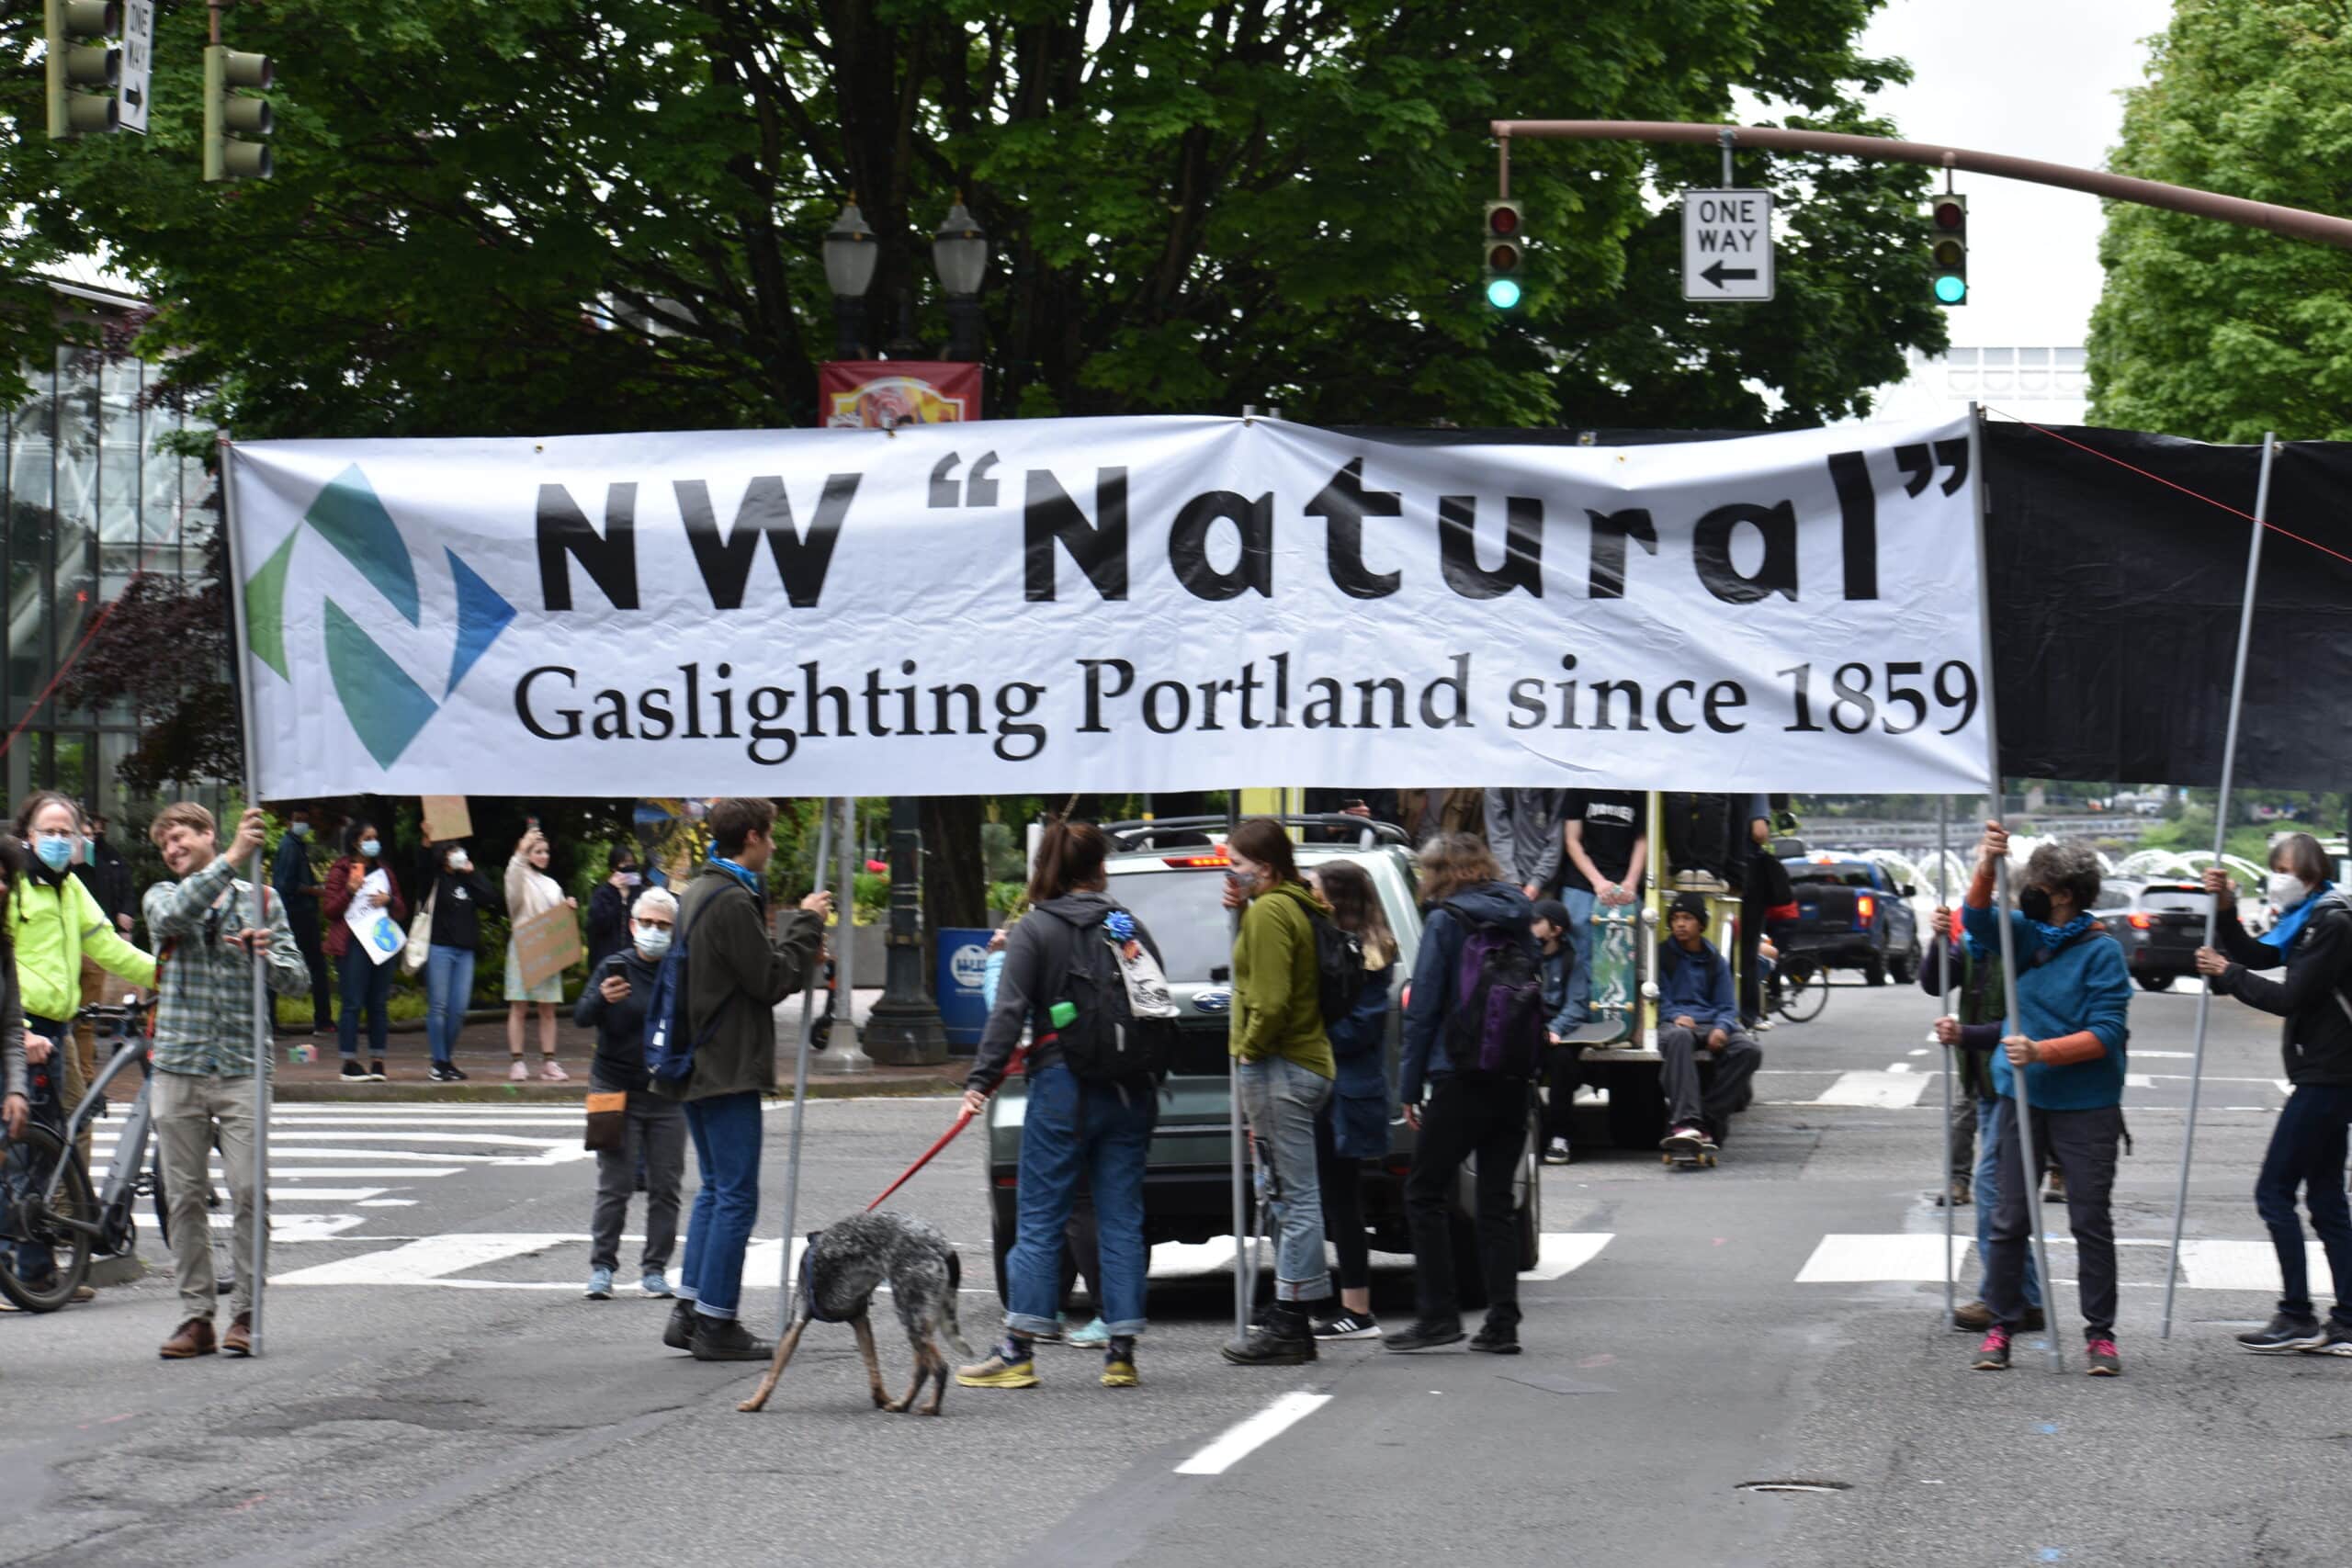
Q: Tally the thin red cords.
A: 2